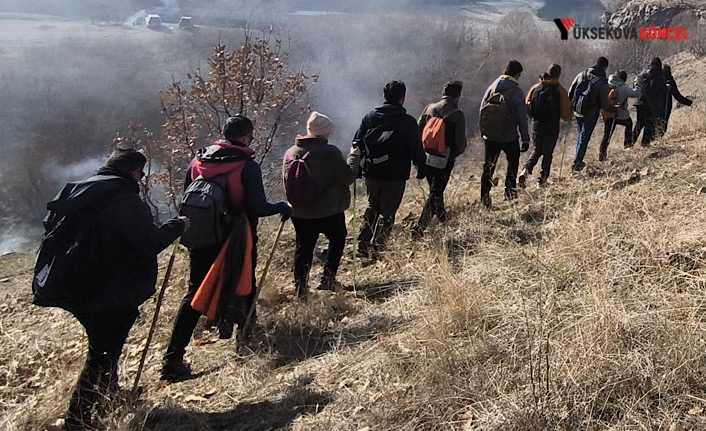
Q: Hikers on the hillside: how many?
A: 11